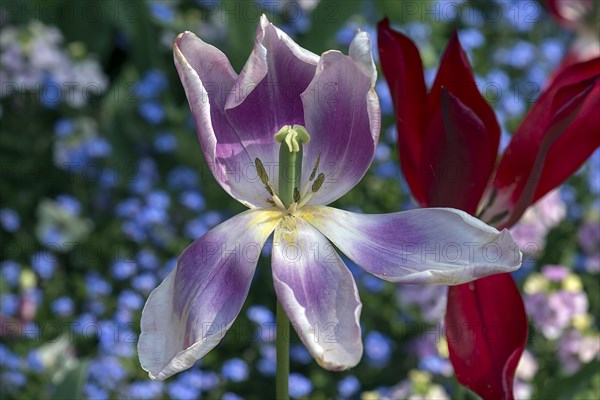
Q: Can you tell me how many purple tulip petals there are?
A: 6